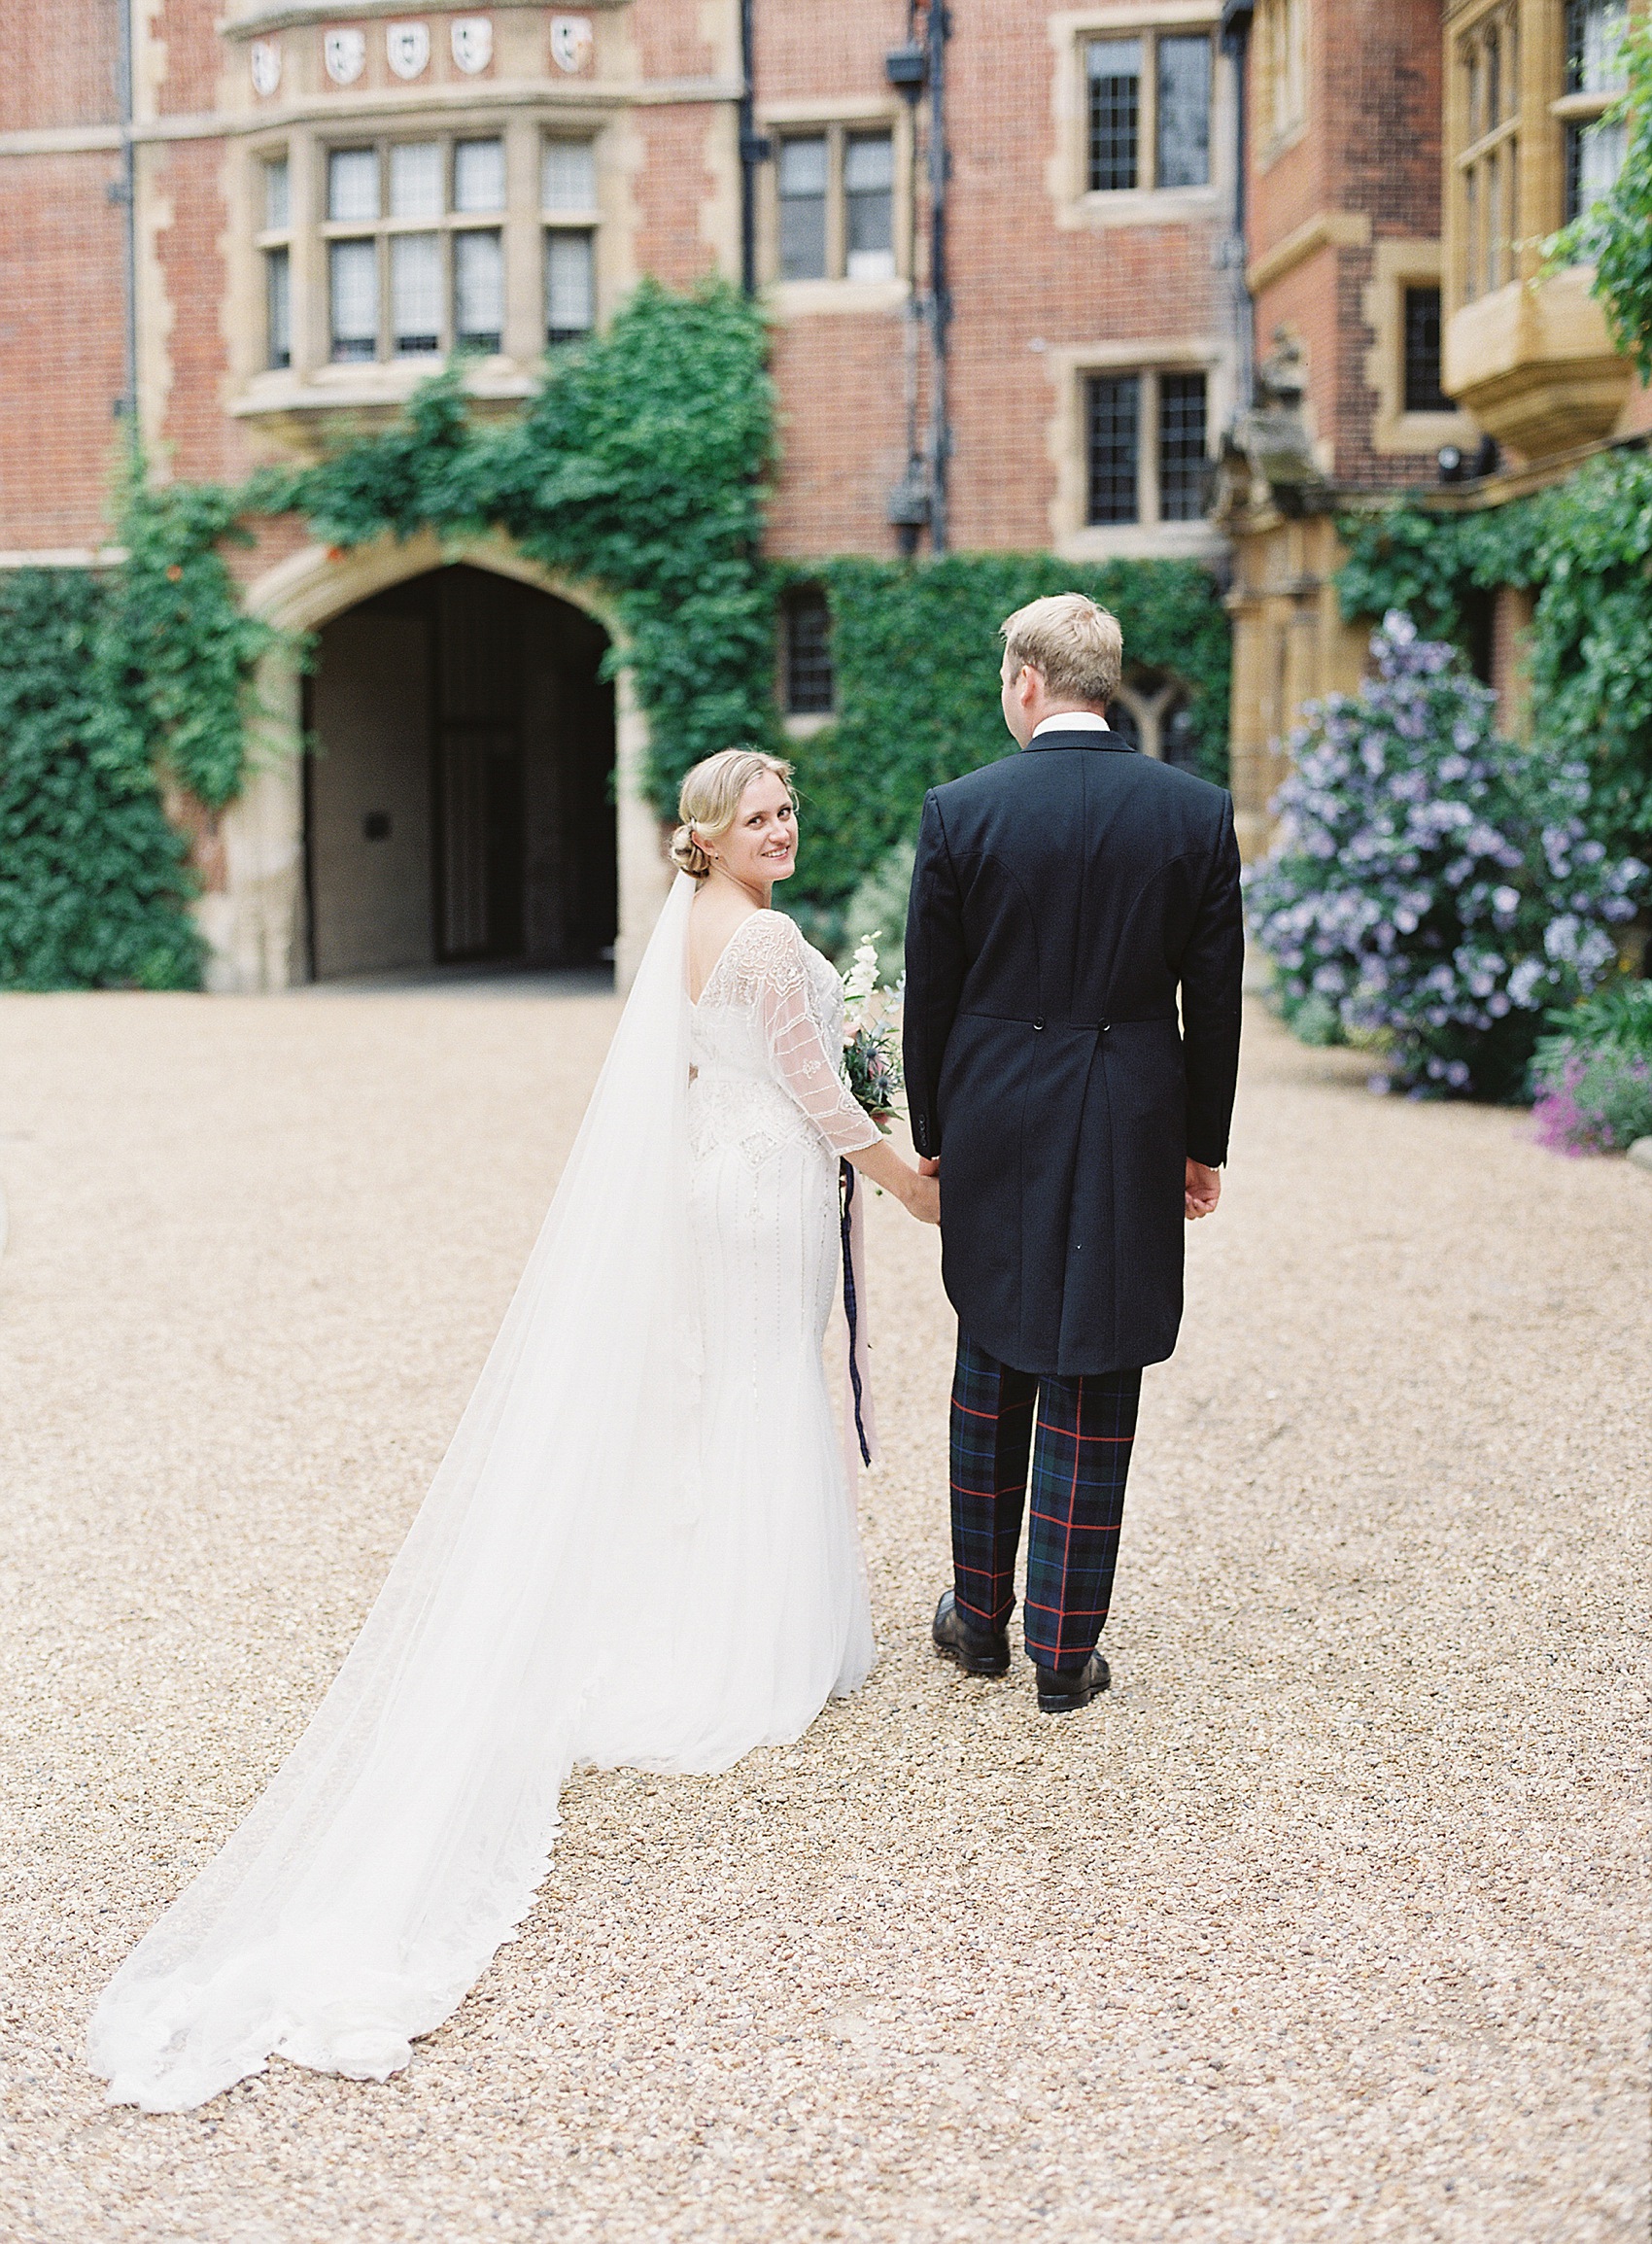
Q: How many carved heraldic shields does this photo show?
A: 5